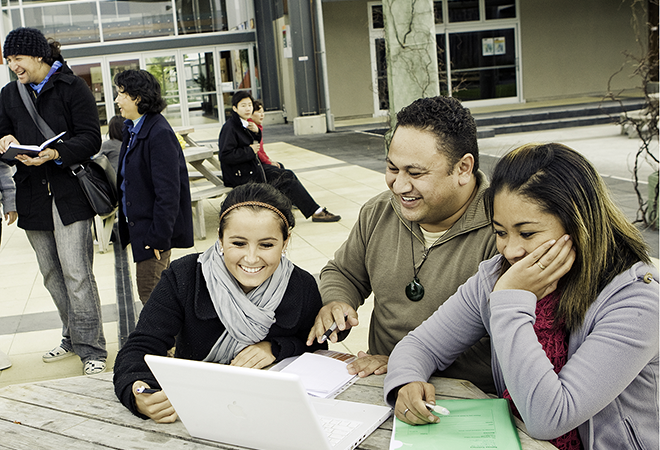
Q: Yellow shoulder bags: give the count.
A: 0